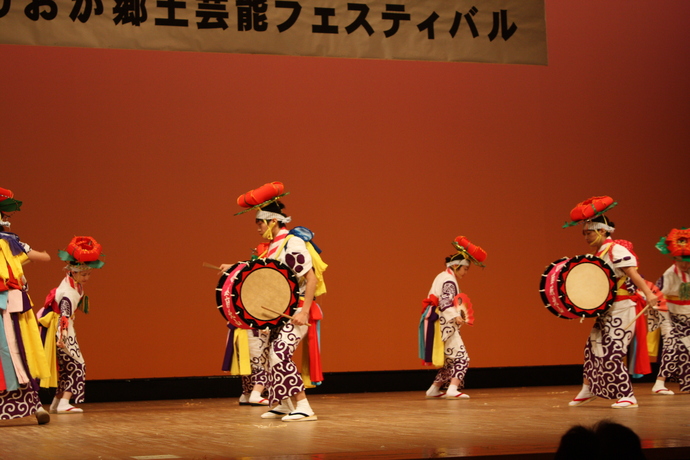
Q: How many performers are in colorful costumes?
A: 7